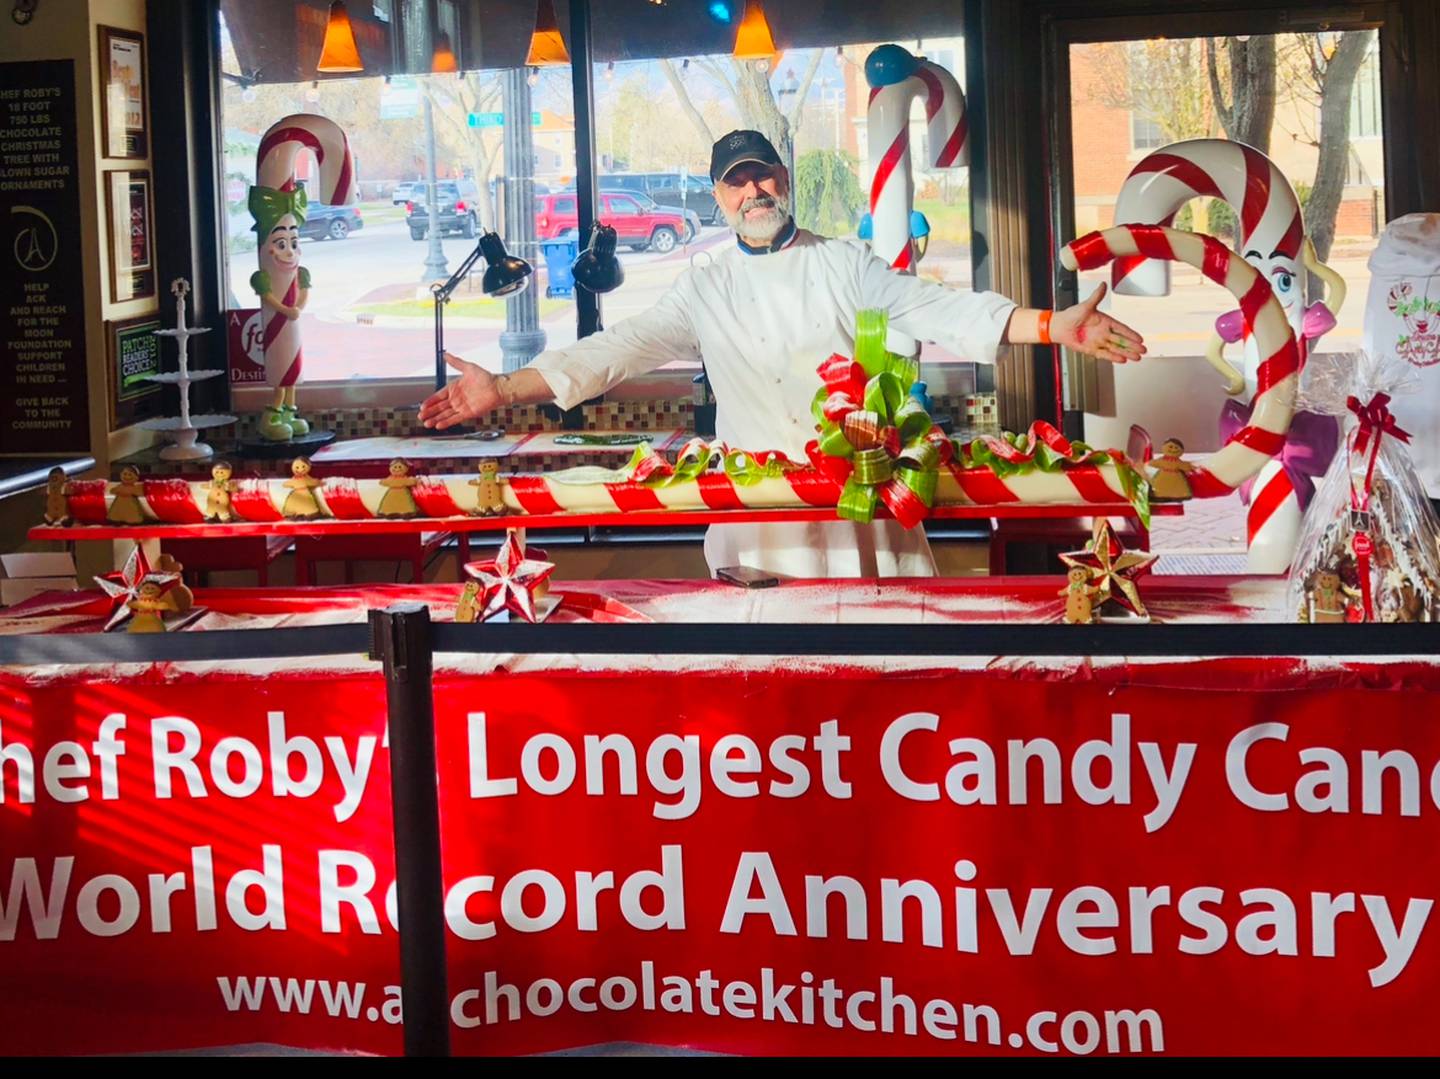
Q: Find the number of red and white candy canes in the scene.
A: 4